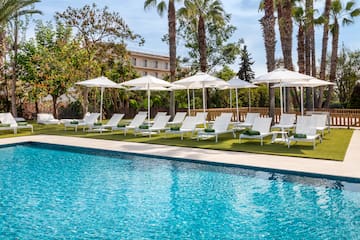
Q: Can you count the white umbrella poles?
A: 12